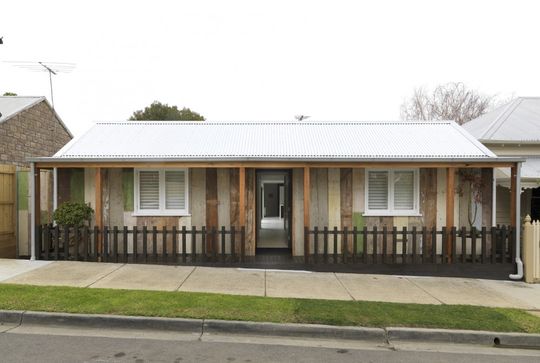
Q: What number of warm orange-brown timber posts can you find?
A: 6